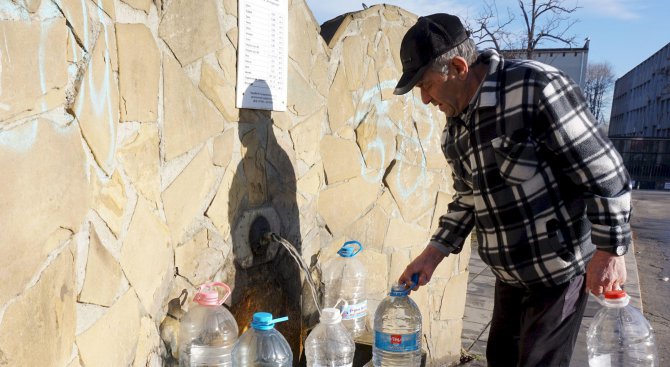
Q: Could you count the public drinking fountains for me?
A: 1